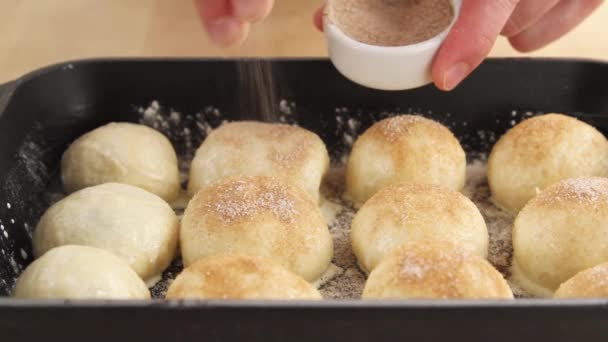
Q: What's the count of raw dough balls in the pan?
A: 12